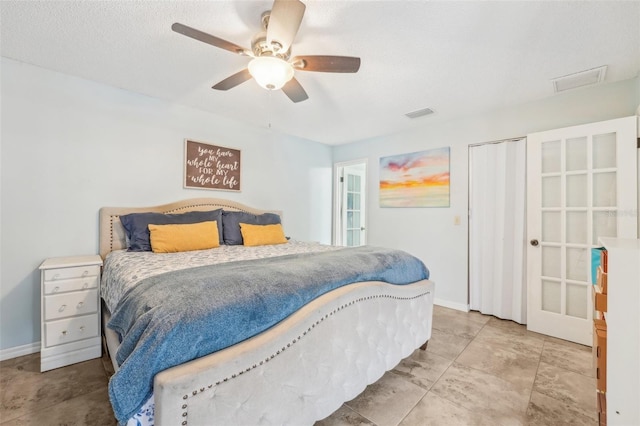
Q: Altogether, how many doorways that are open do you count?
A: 2